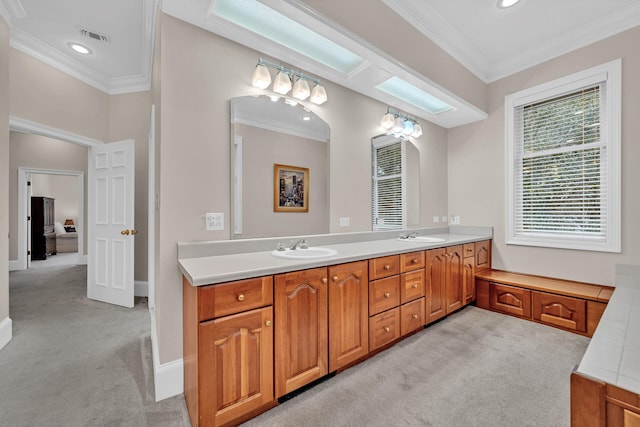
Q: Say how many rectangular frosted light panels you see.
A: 2